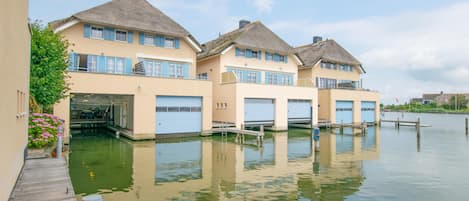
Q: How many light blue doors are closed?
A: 5